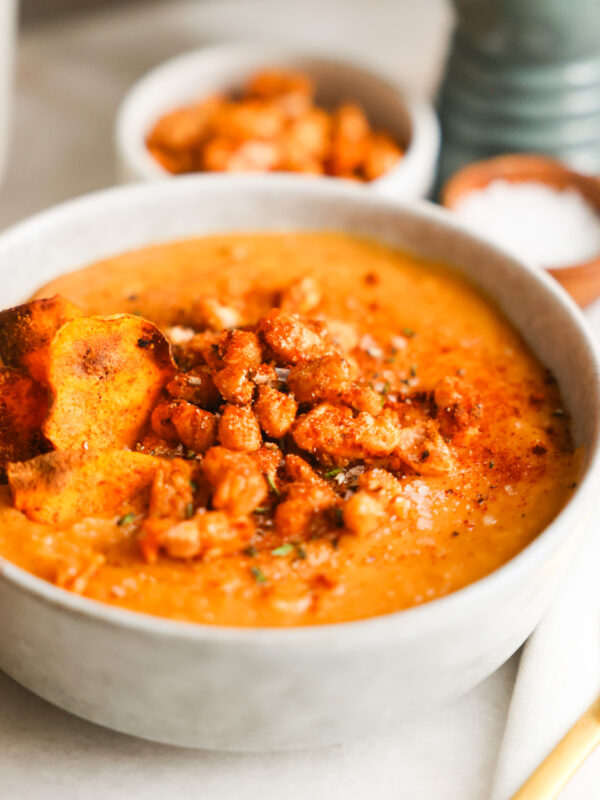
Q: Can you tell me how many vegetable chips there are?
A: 4